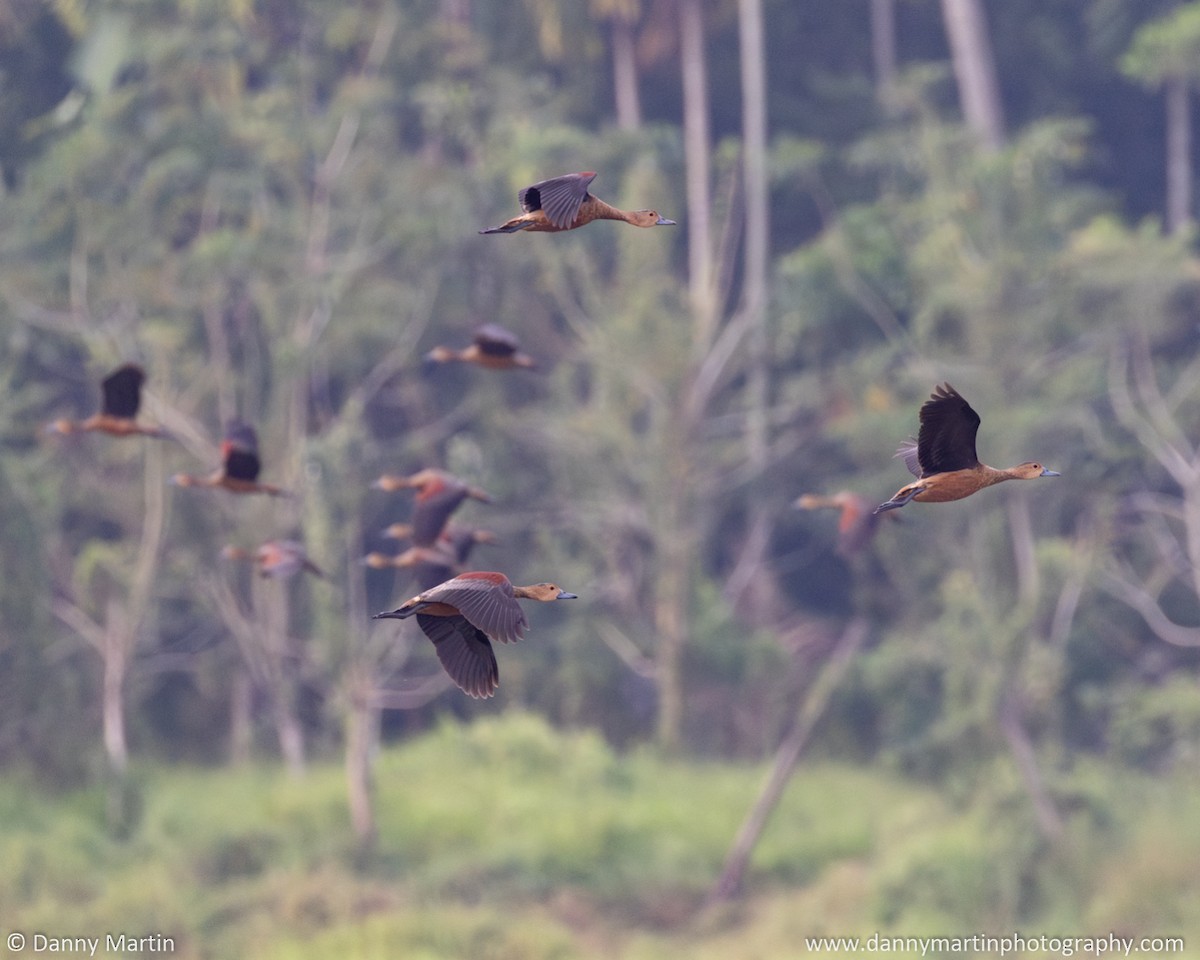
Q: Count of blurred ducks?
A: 8